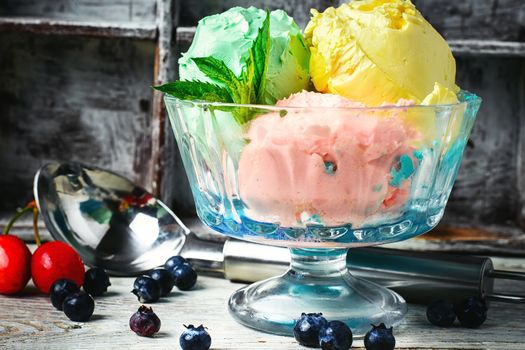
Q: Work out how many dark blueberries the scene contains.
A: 14